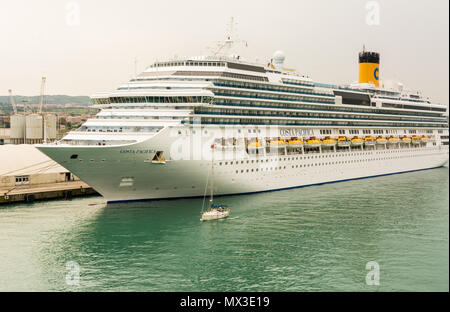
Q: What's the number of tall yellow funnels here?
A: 1